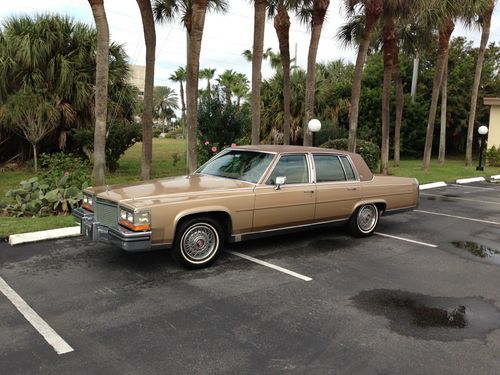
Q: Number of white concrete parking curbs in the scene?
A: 4